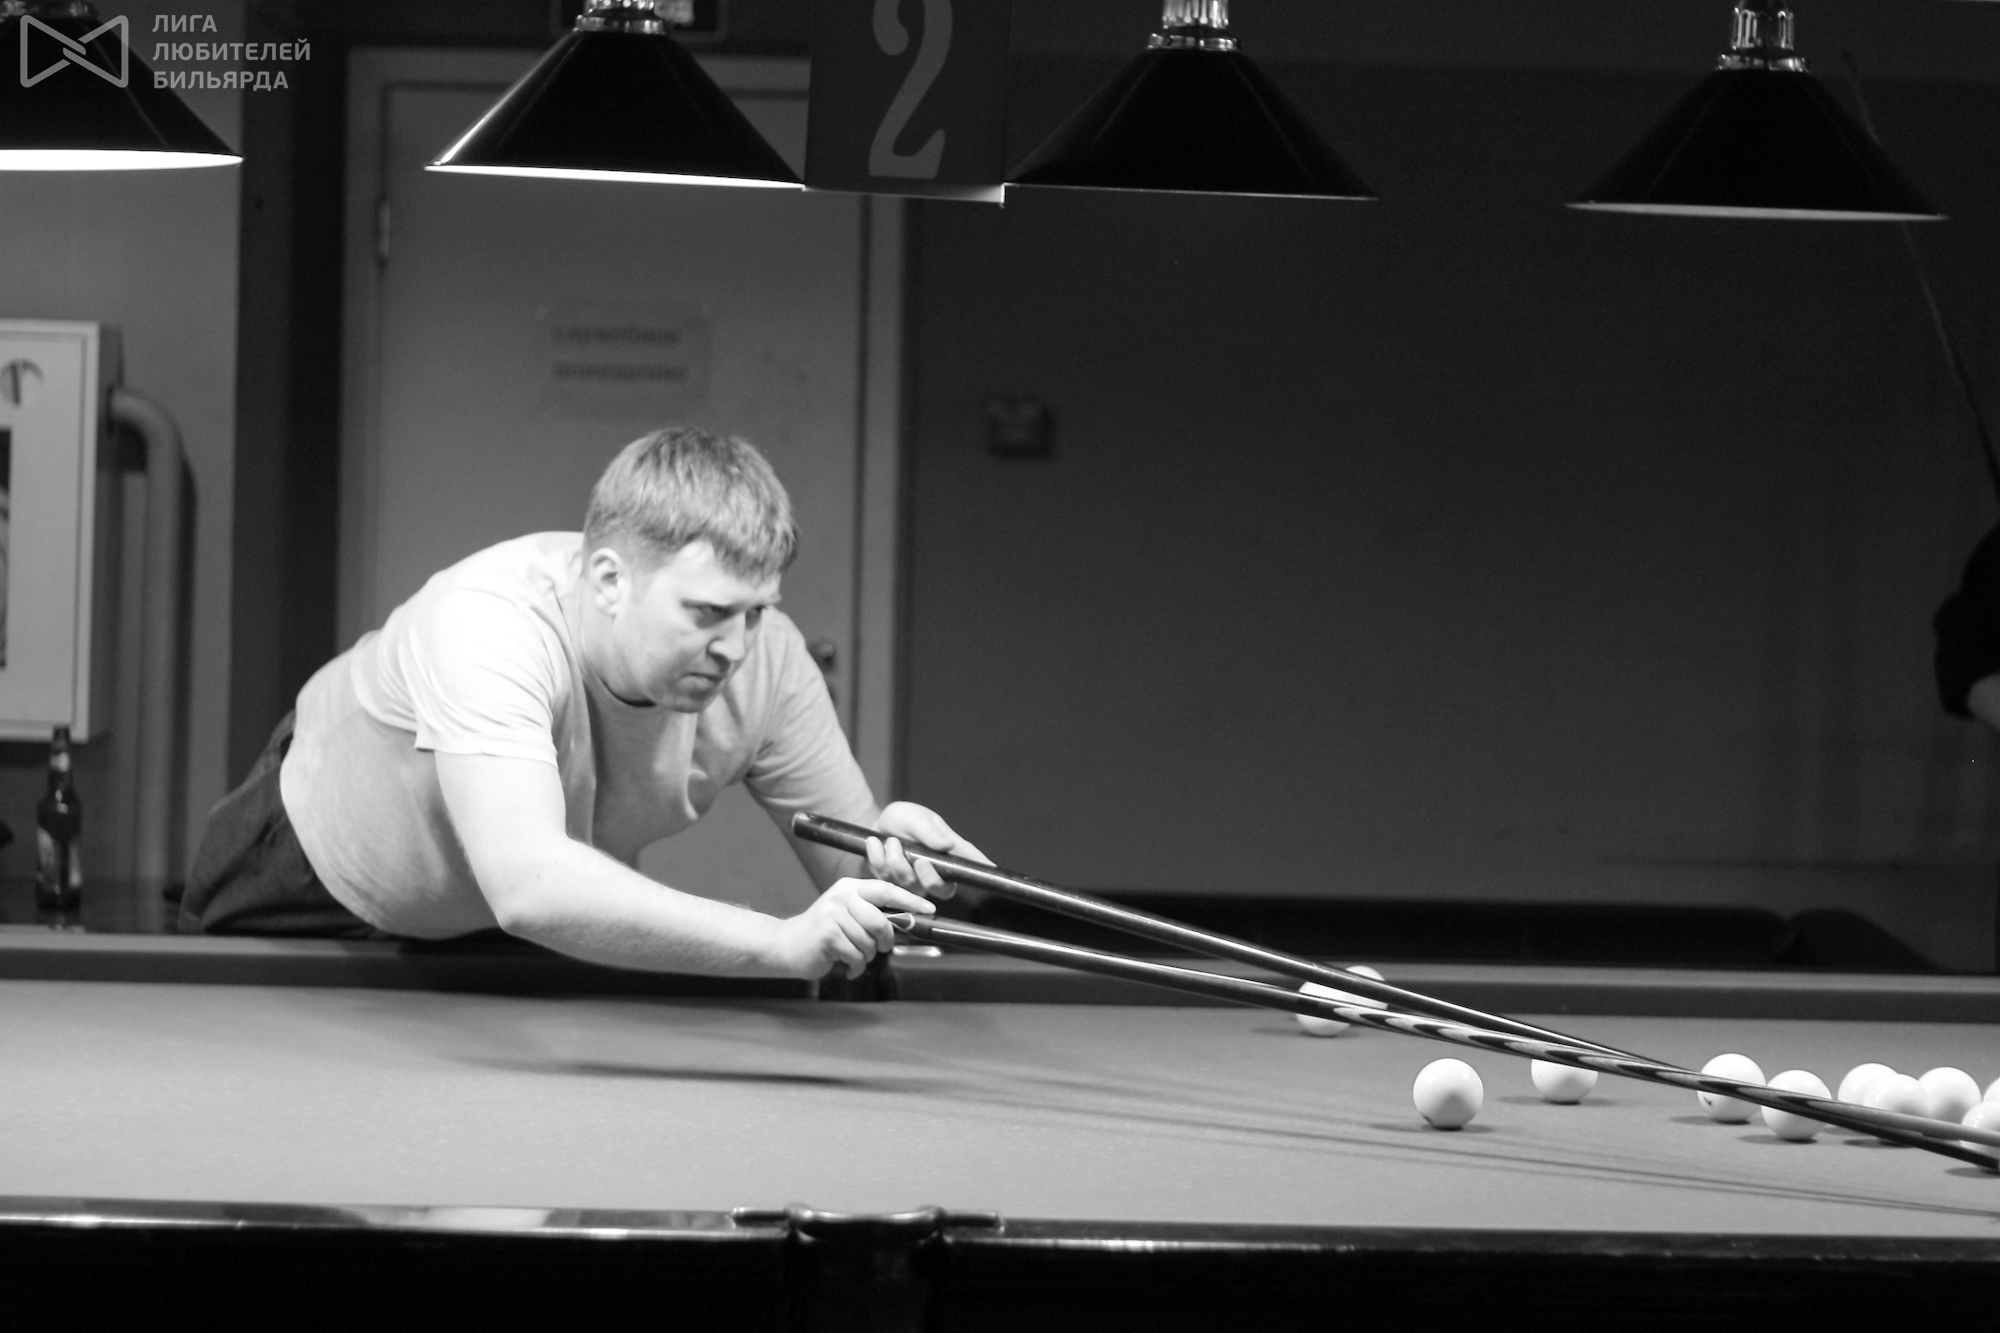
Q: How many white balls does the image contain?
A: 11